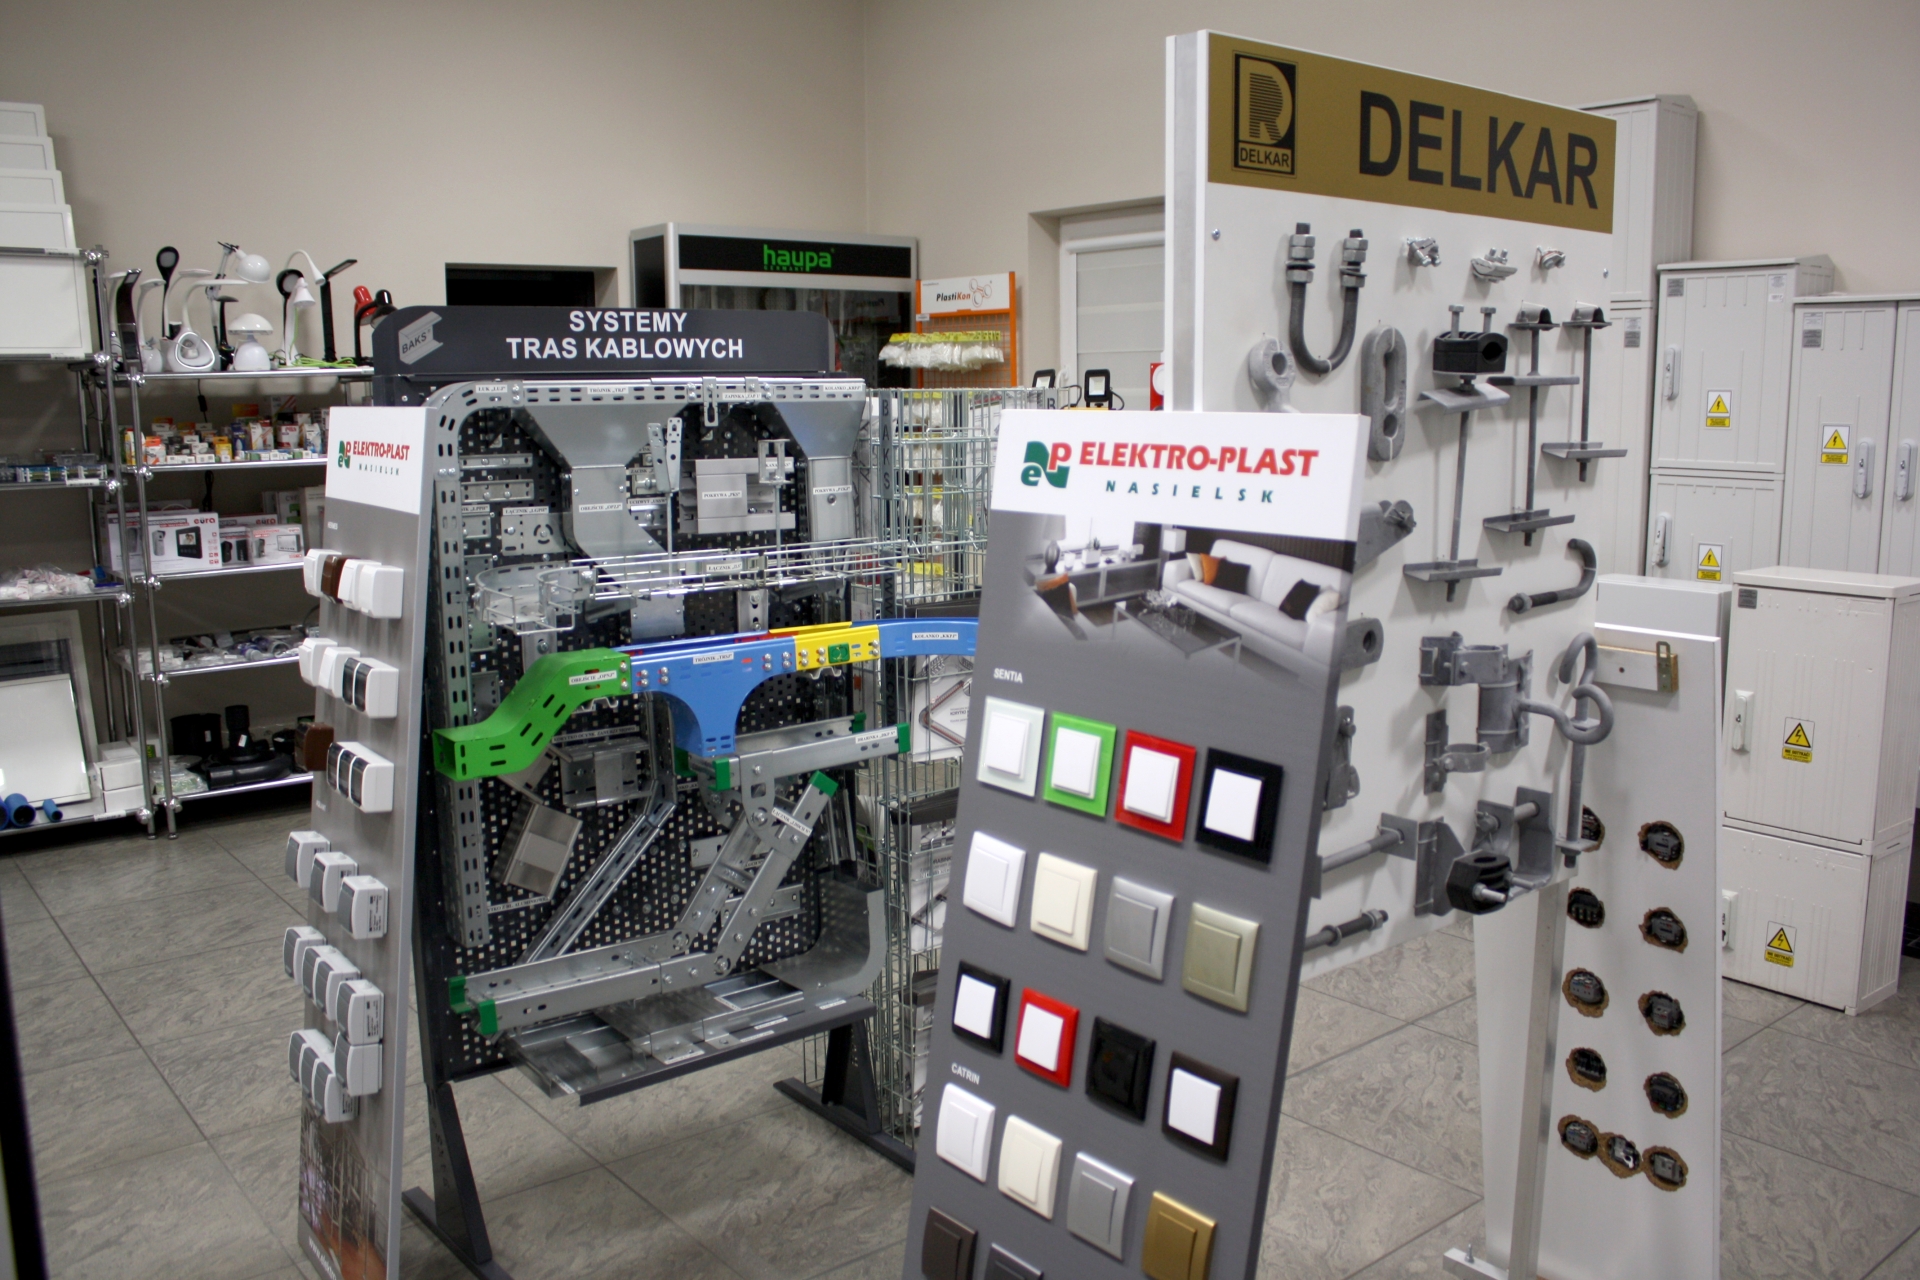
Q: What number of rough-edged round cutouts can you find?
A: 11